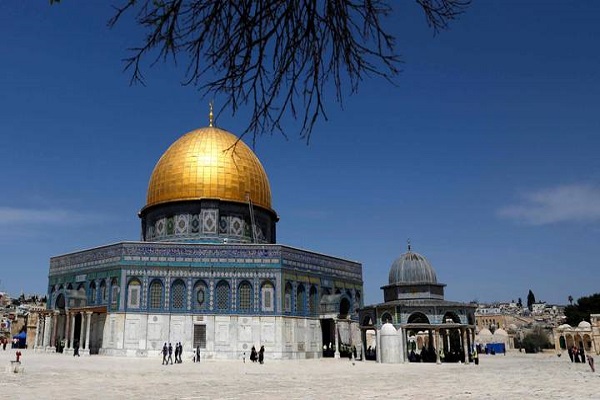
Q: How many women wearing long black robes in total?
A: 2